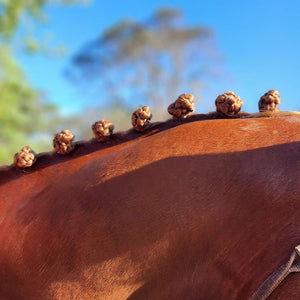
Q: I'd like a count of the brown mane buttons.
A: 7